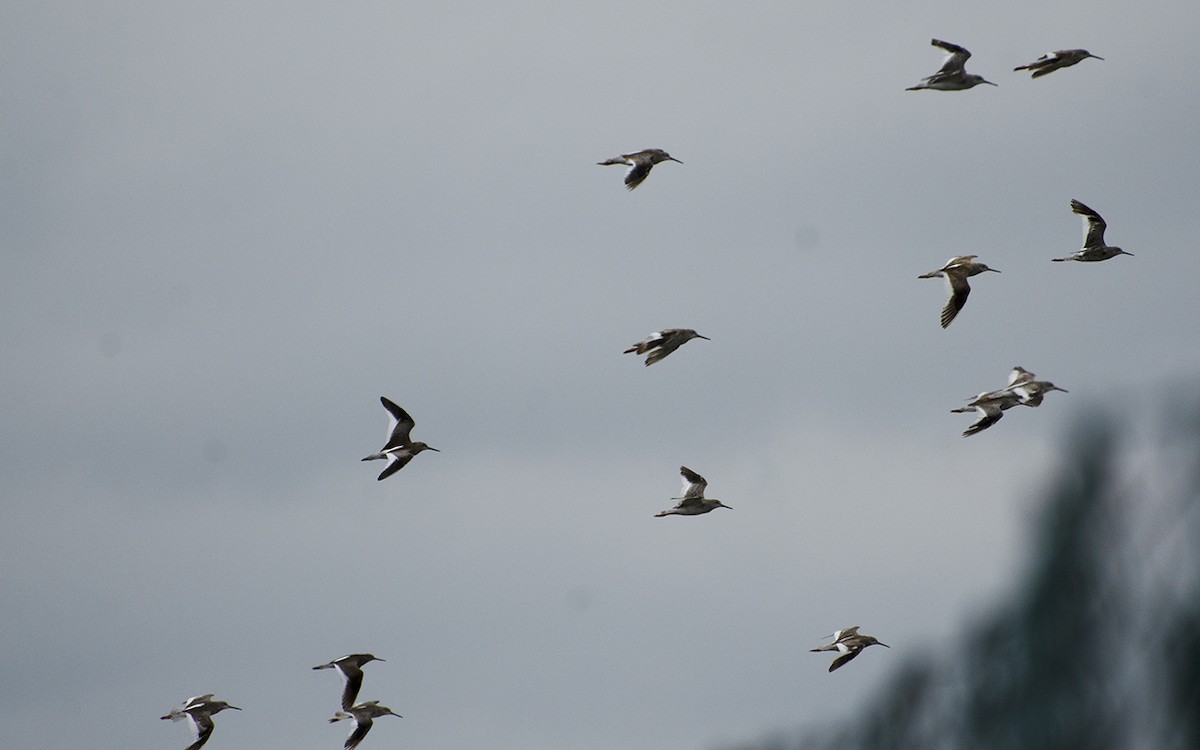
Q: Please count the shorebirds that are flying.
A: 14